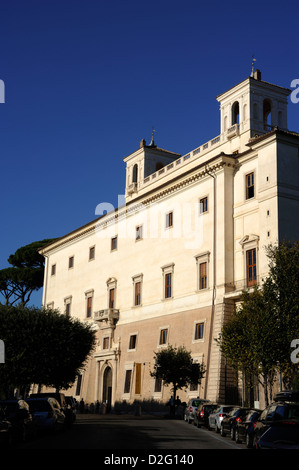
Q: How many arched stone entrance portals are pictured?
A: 1